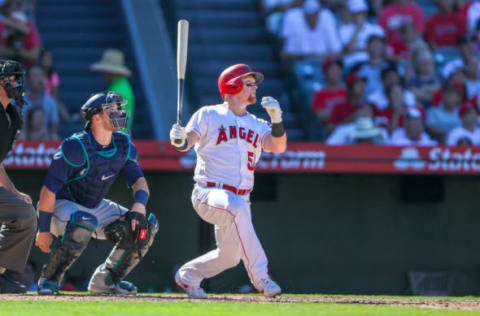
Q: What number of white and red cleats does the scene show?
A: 2